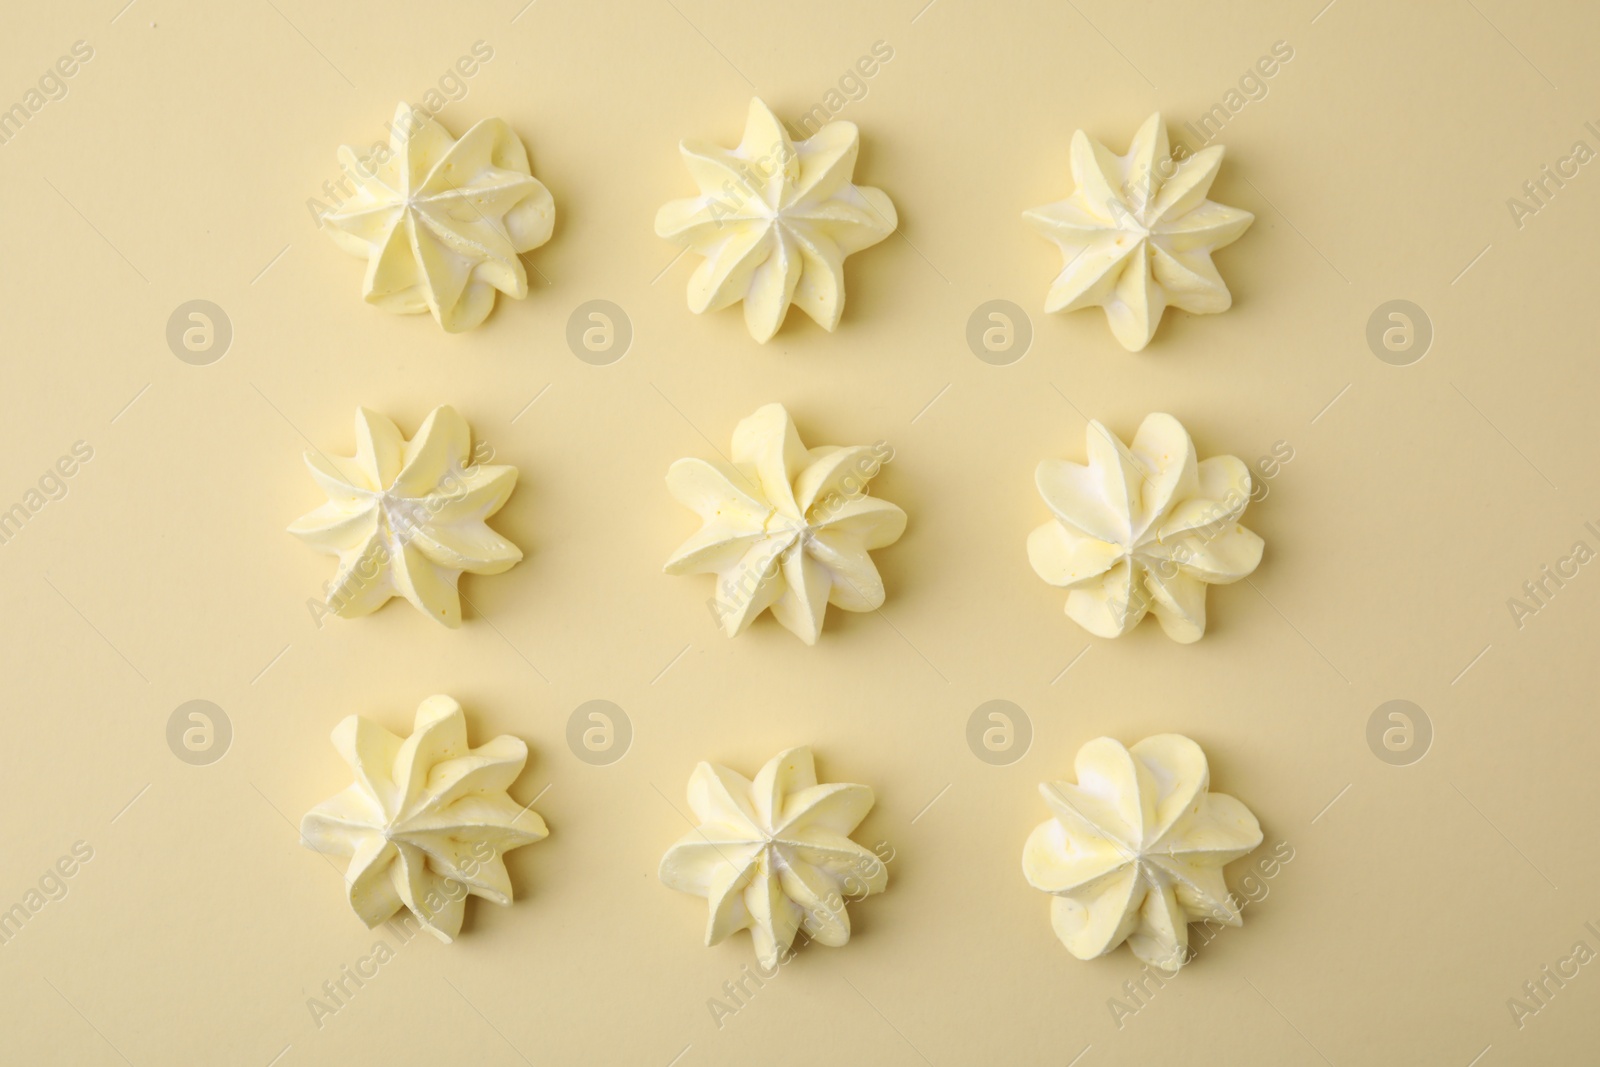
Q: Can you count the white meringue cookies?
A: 9